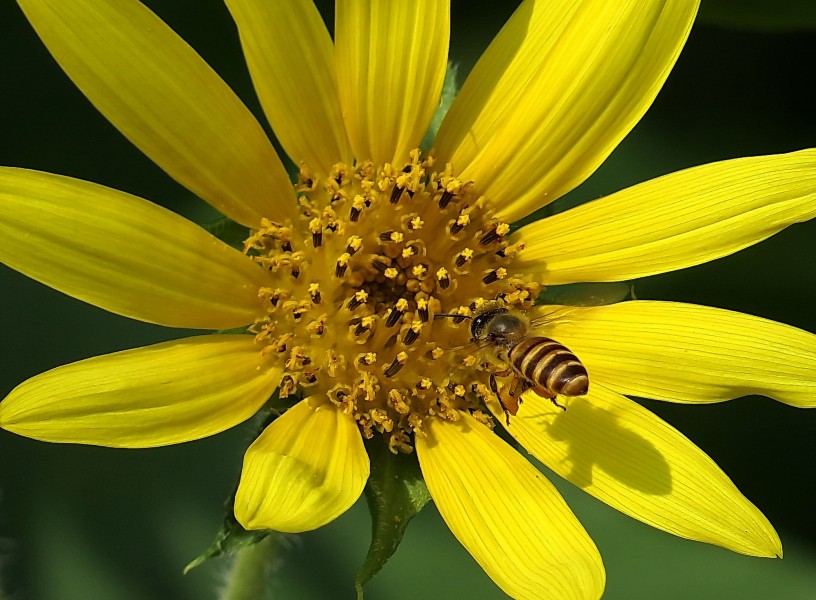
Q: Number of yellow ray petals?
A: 11